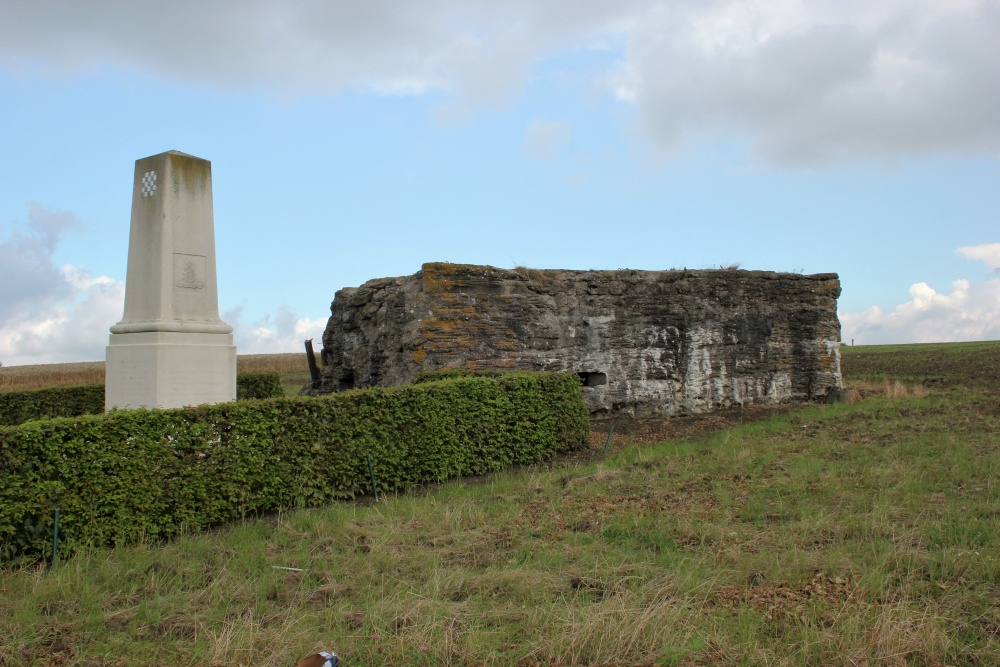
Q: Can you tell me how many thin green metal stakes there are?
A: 3